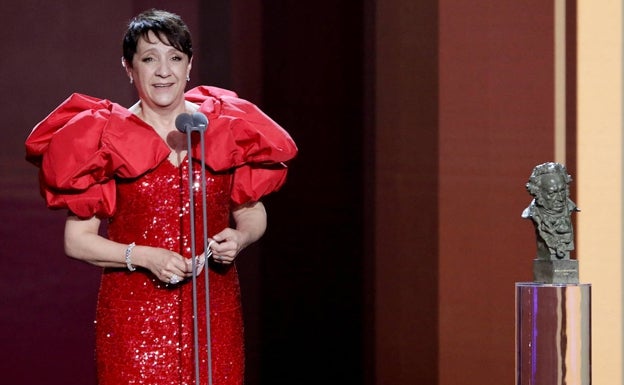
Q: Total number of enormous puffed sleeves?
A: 2